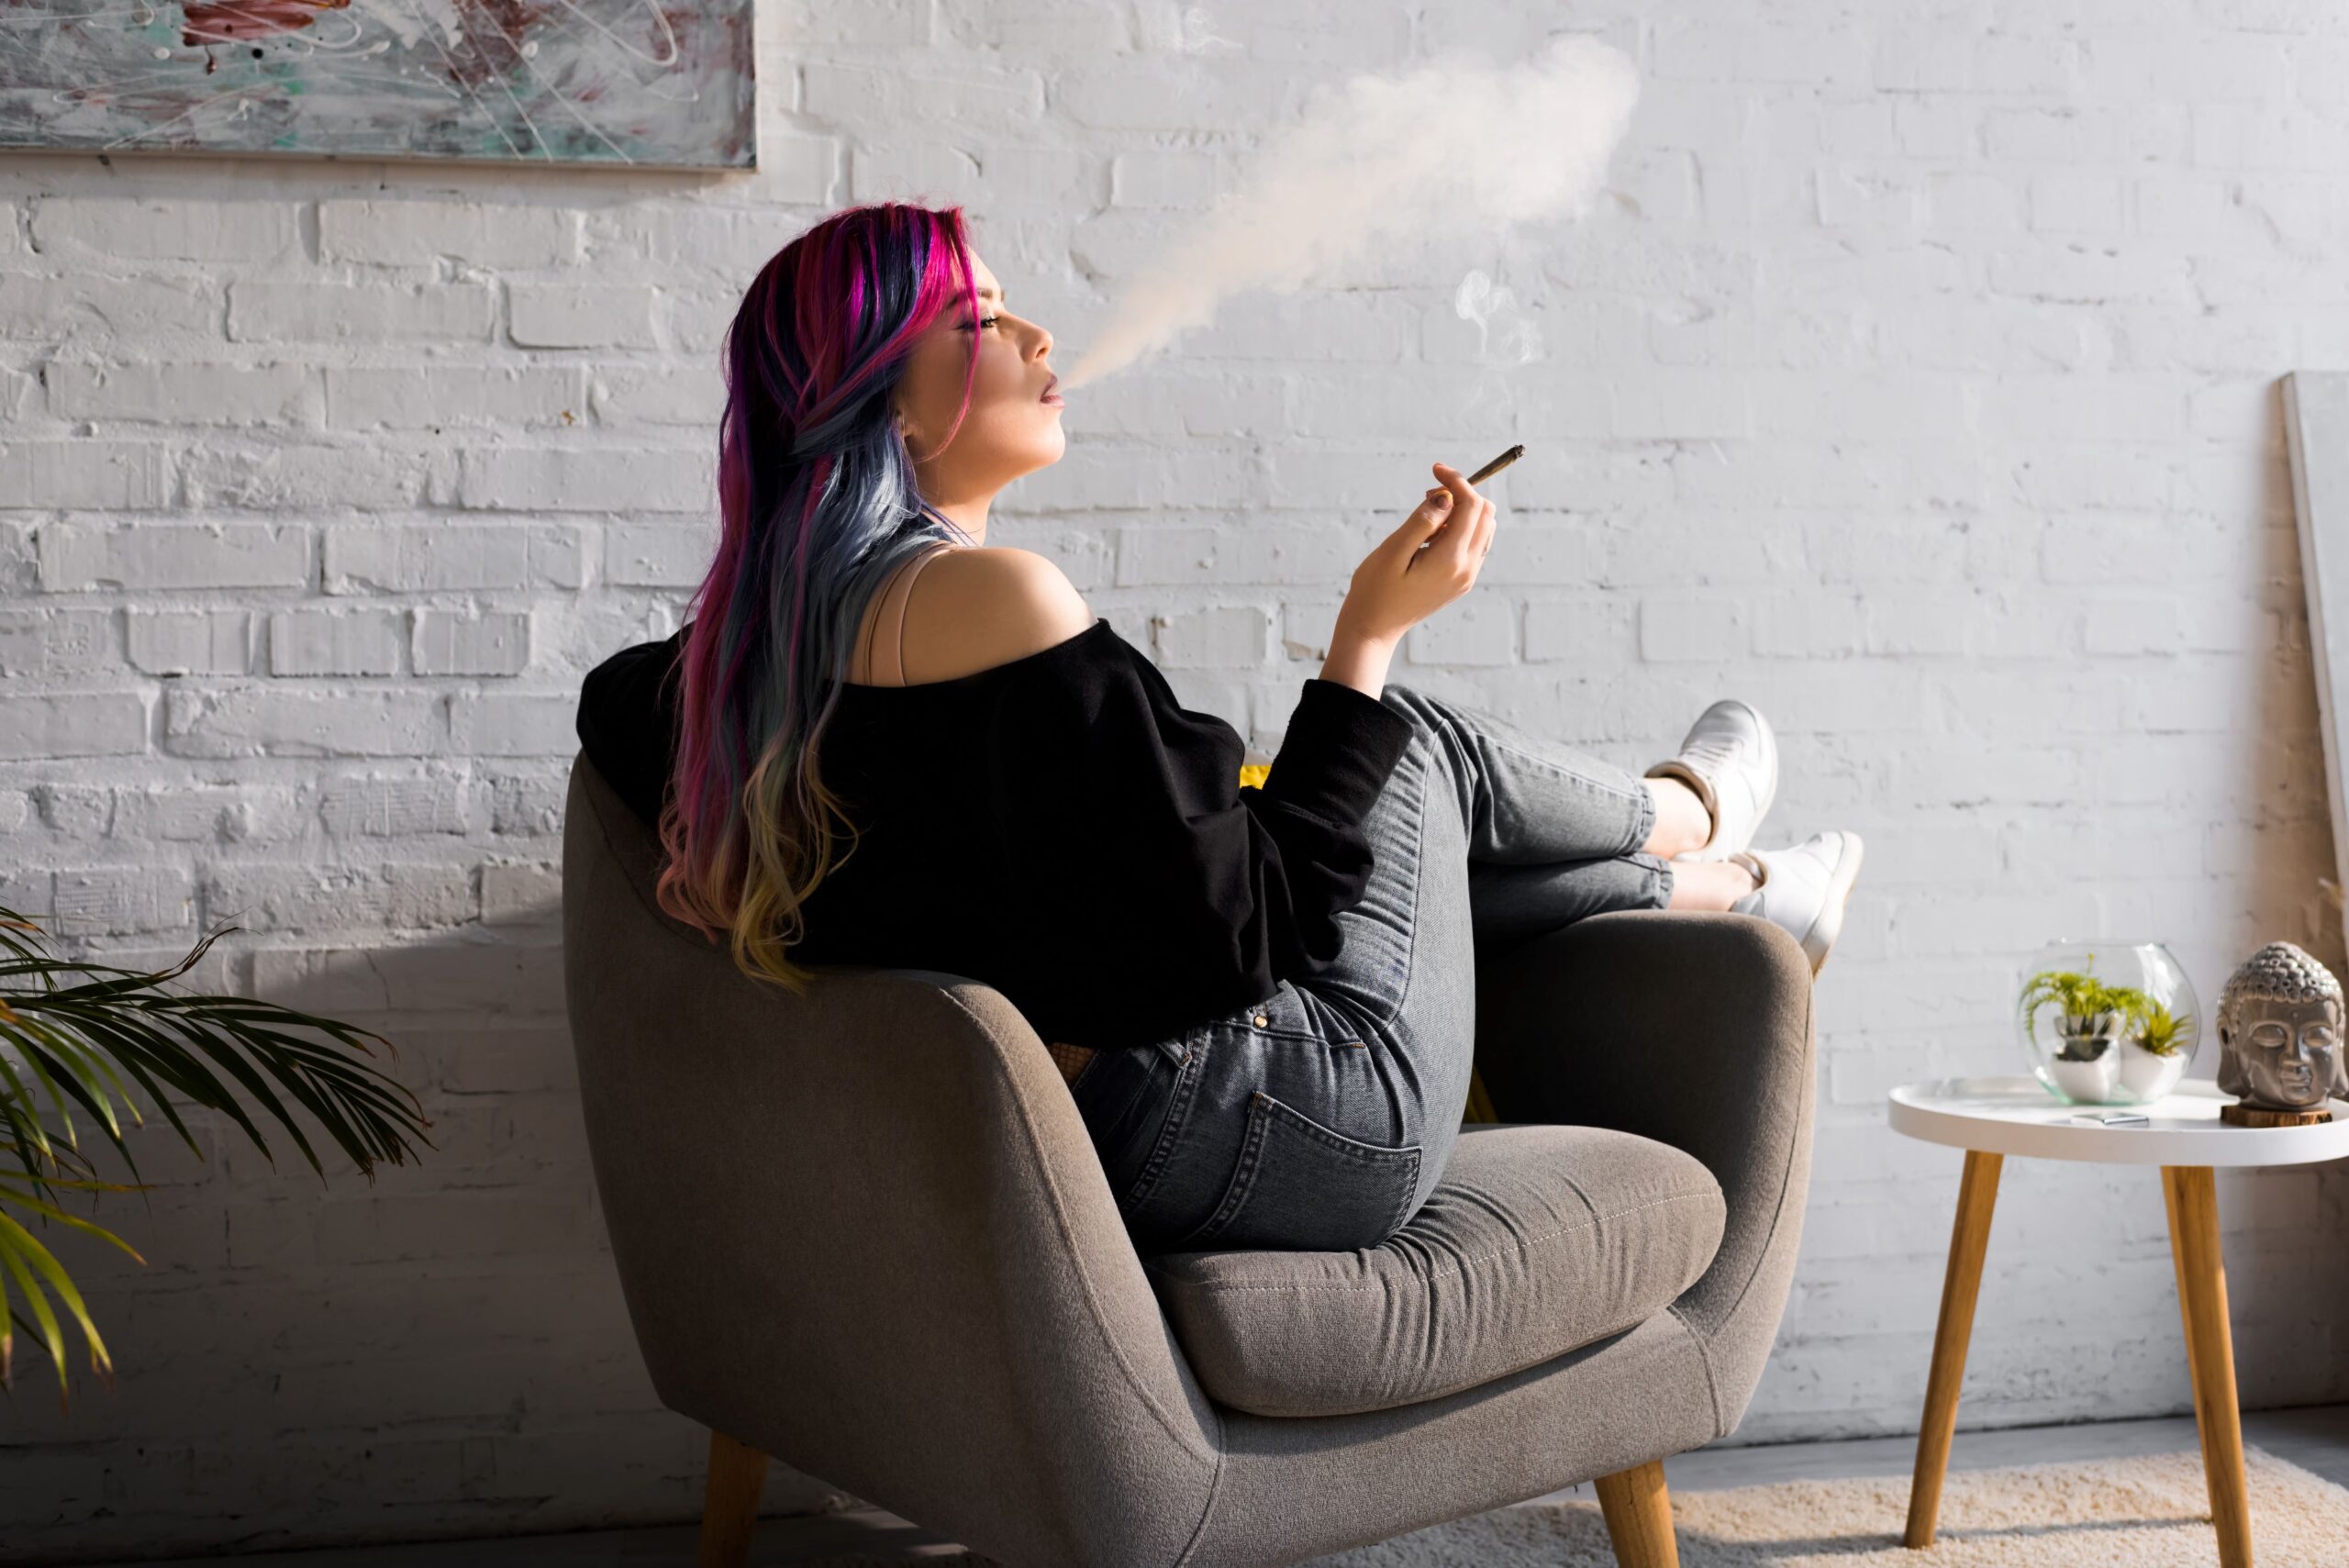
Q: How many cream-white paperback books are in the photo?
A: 0